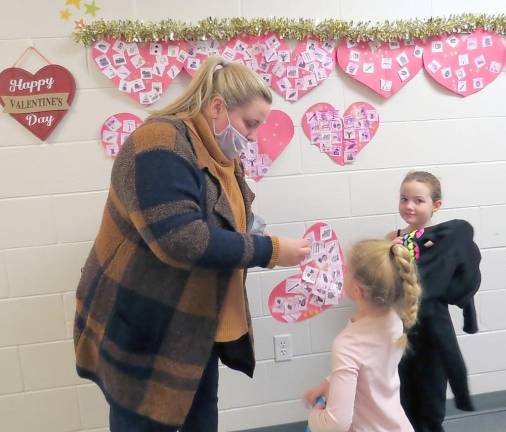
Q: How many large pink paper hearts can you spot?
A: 9